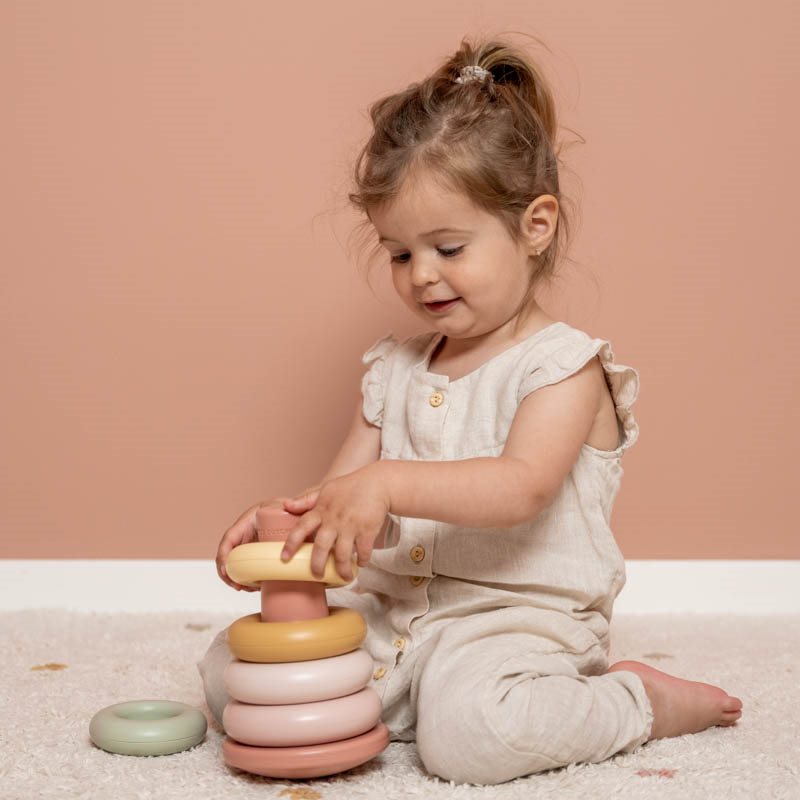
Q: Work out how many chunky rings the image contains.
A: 5